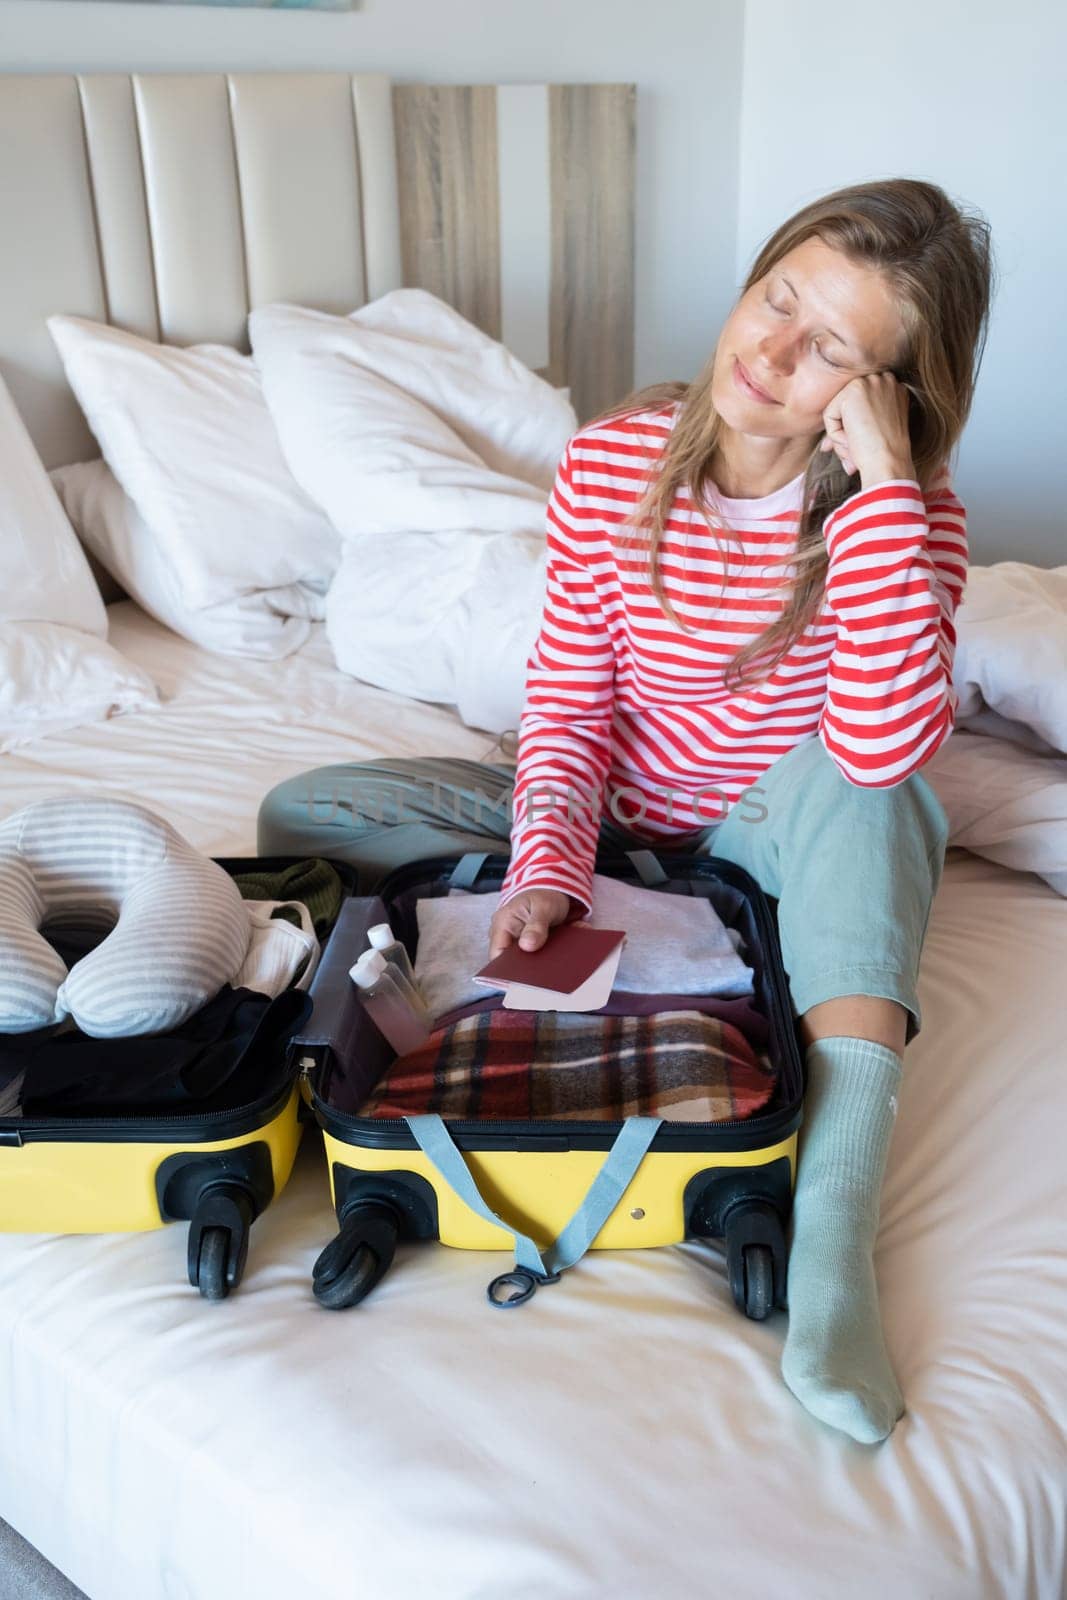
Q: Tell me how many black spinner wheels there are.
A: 3